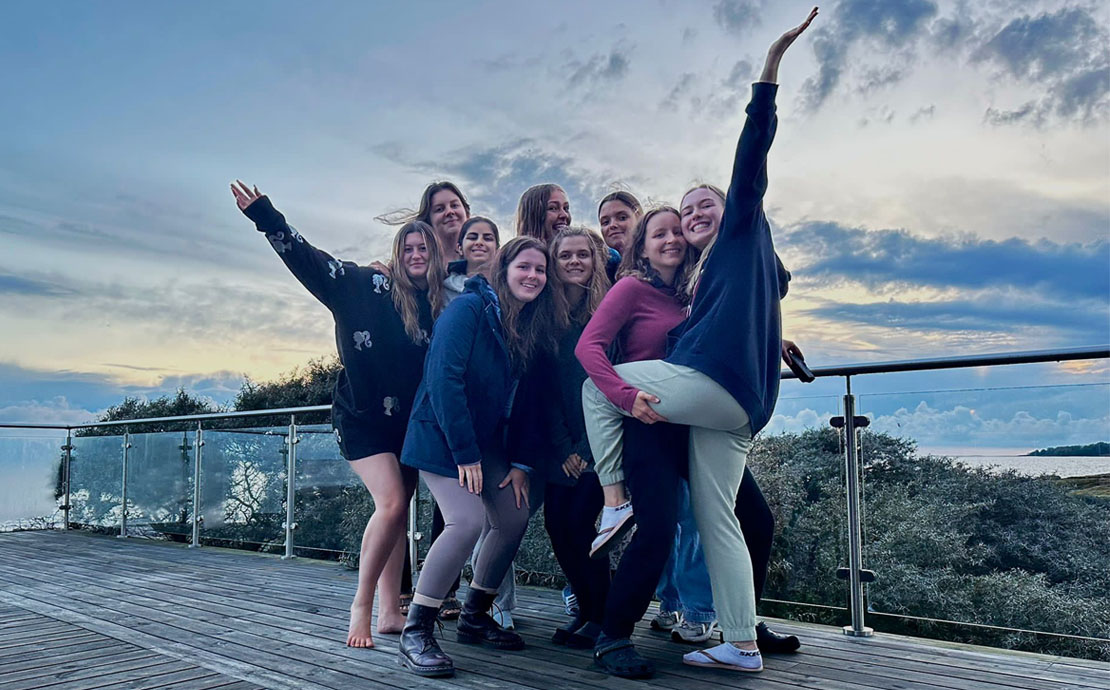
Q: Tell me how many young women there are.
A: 9